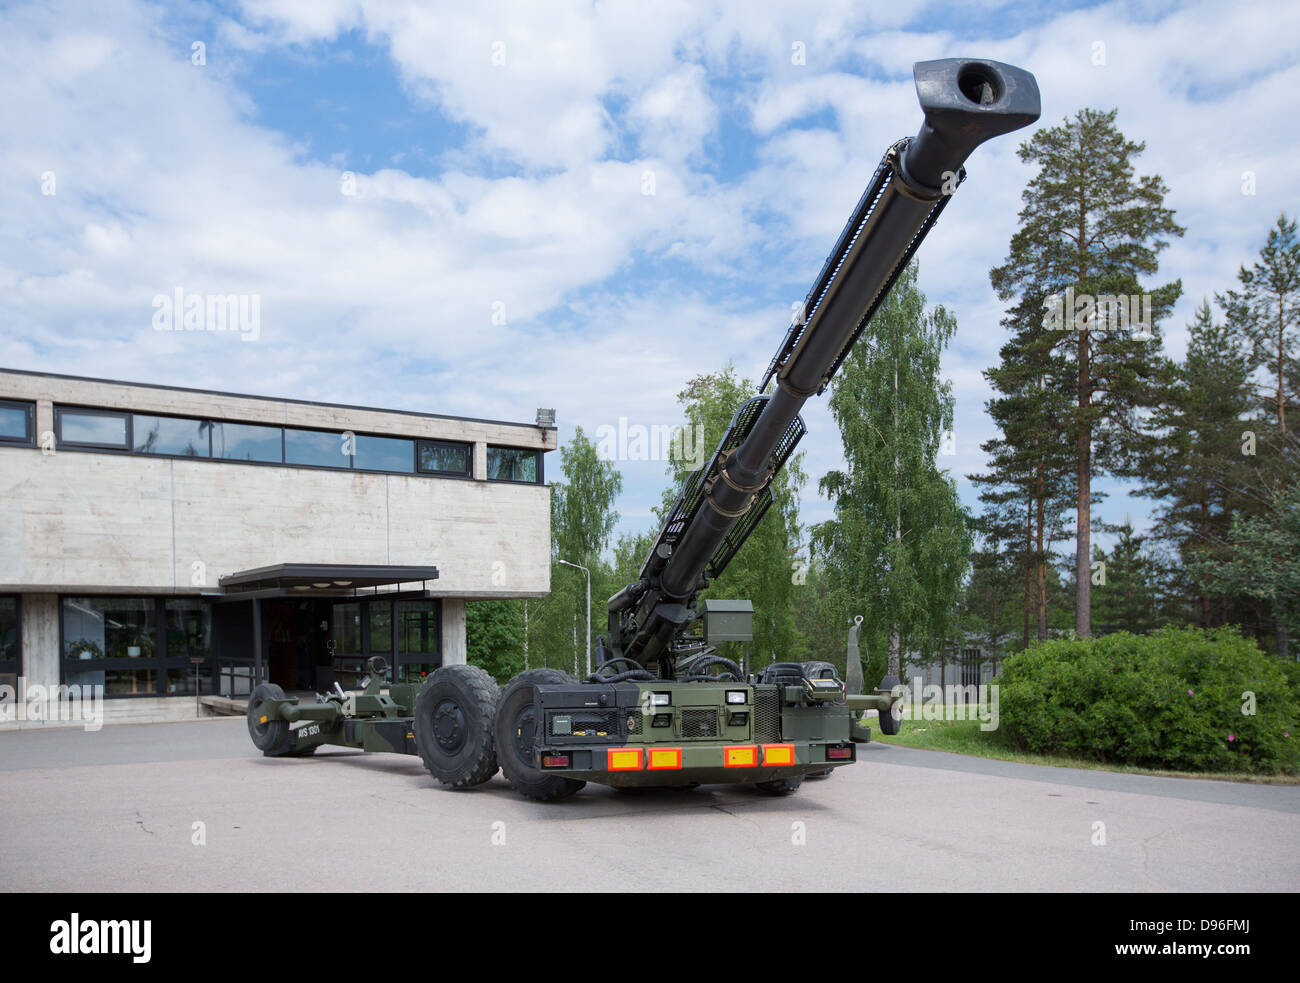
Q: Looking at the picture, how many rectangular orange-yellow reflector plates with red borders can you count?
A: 4